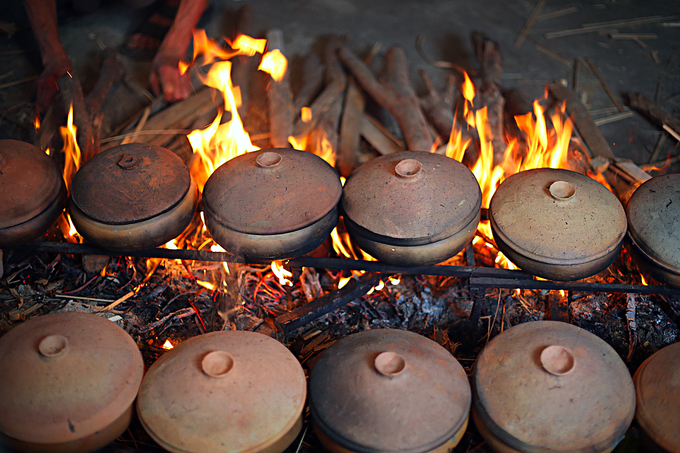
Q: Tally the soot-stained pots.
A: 11